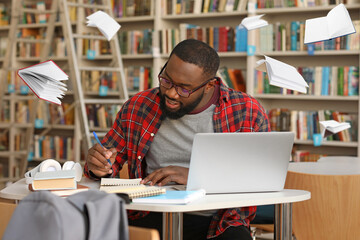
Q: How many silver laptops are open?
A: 1